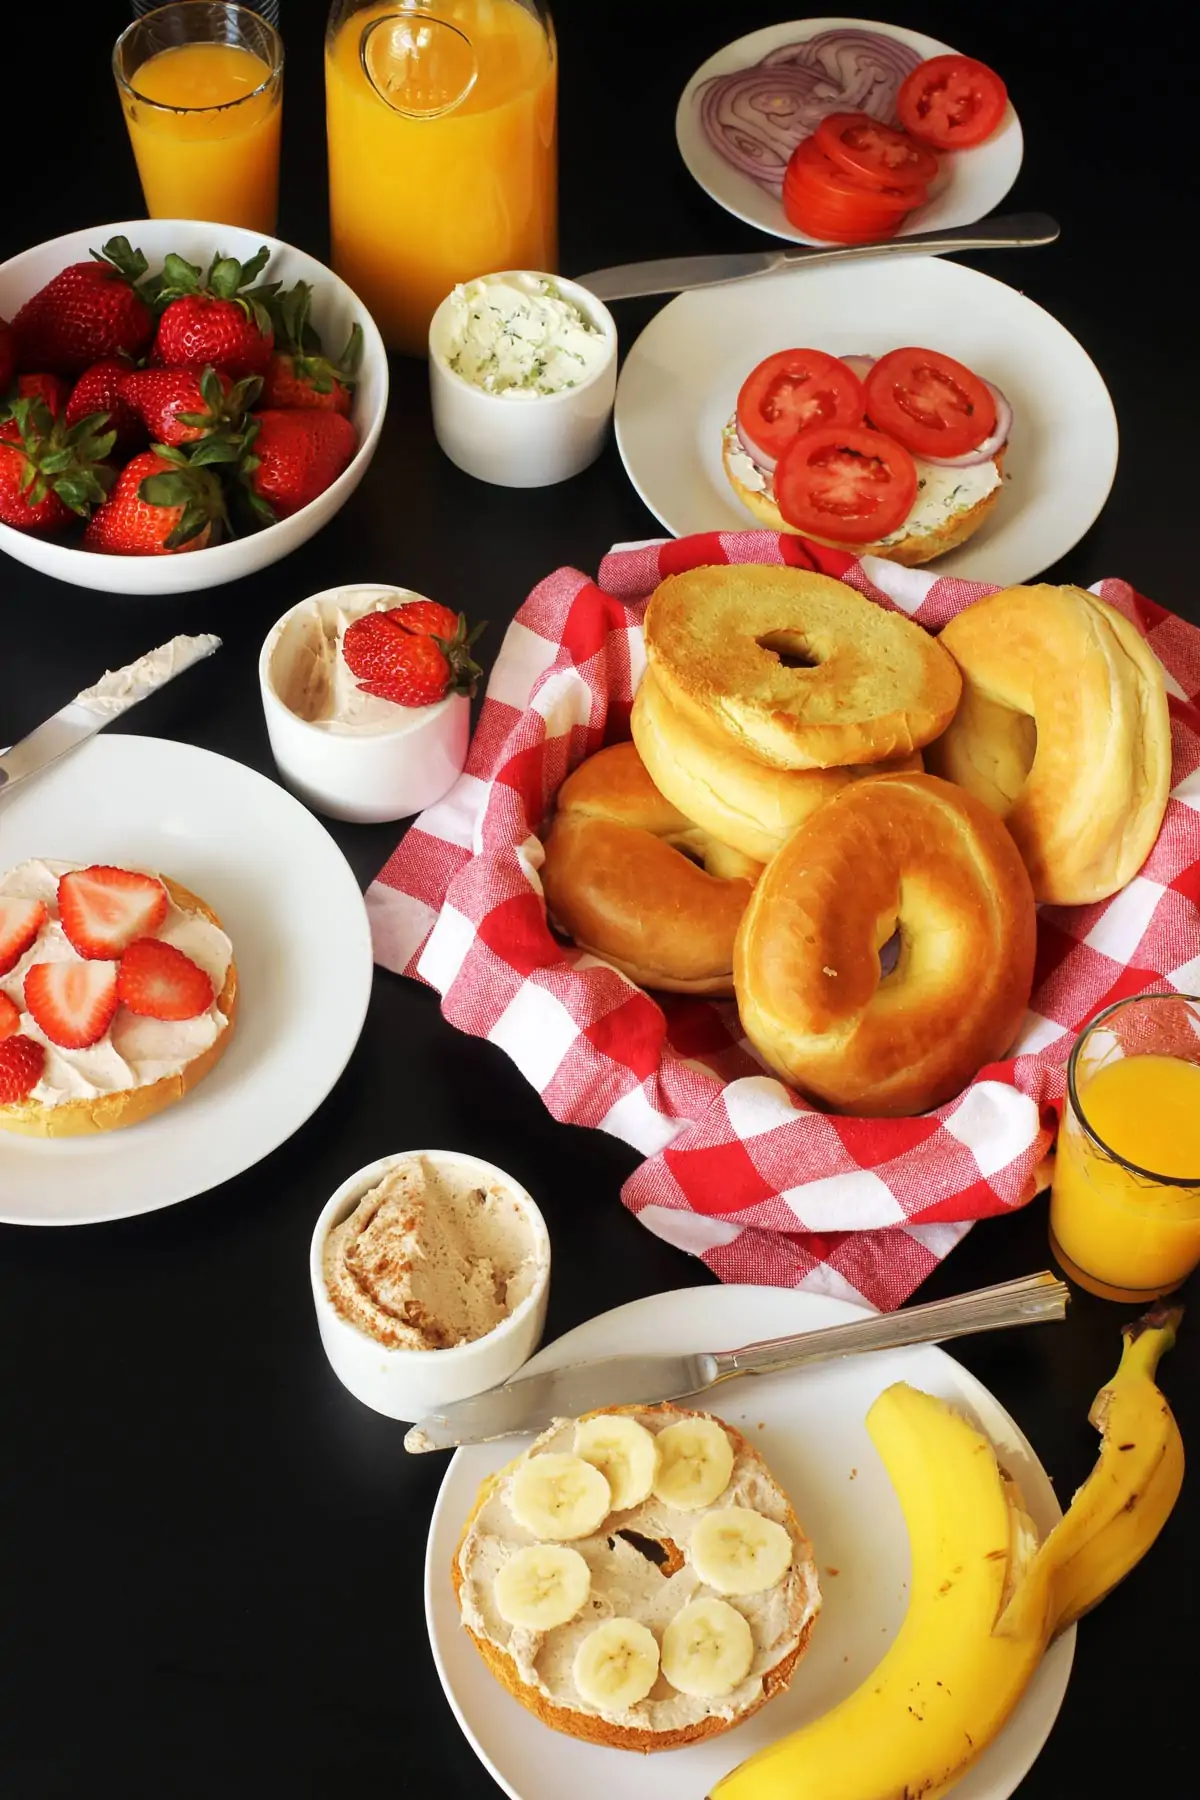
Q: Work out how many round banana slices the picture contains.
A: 7